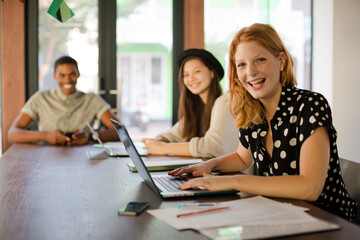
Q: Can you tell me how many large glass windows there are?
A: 3